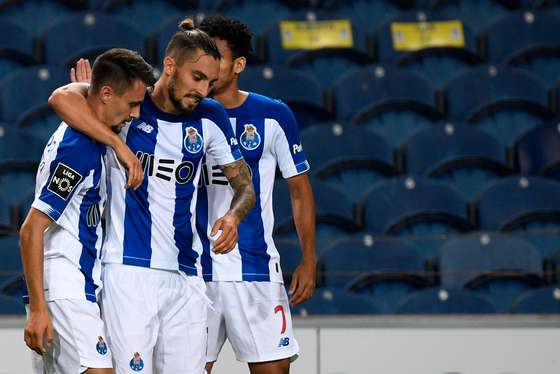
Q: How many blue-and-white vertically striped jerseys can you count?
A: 3